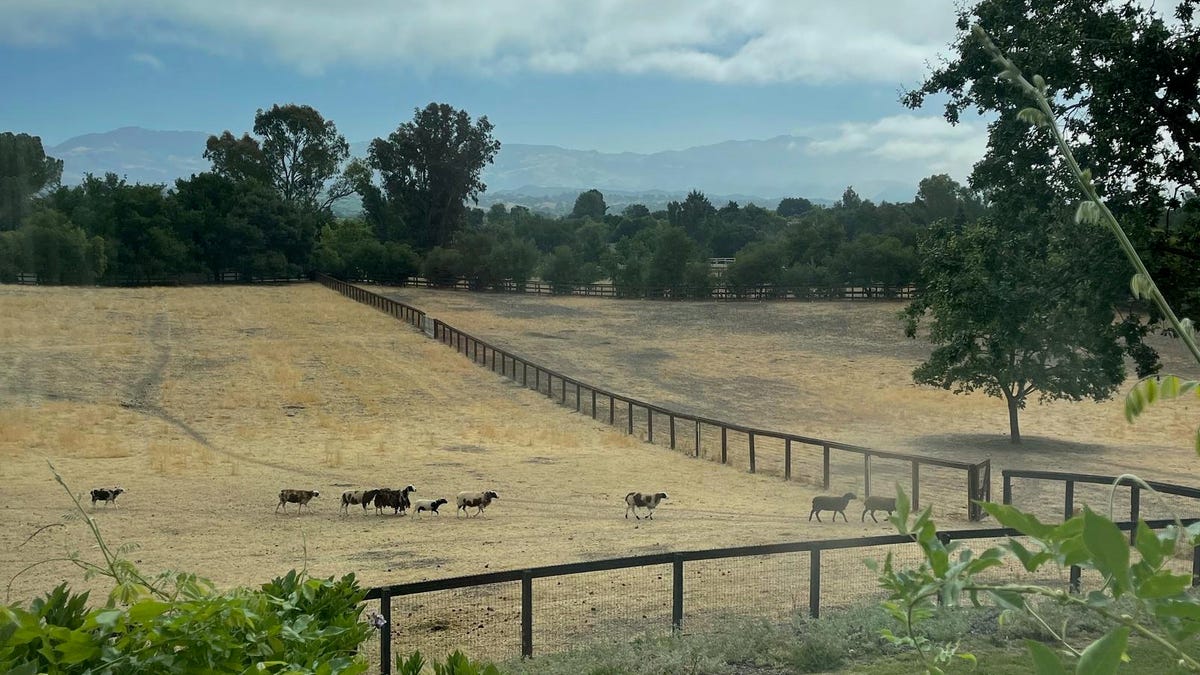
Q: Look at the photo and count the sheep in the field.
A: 9